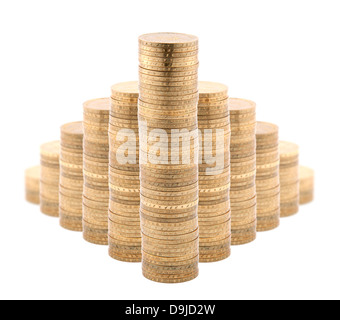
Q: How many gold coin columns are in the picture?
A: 11